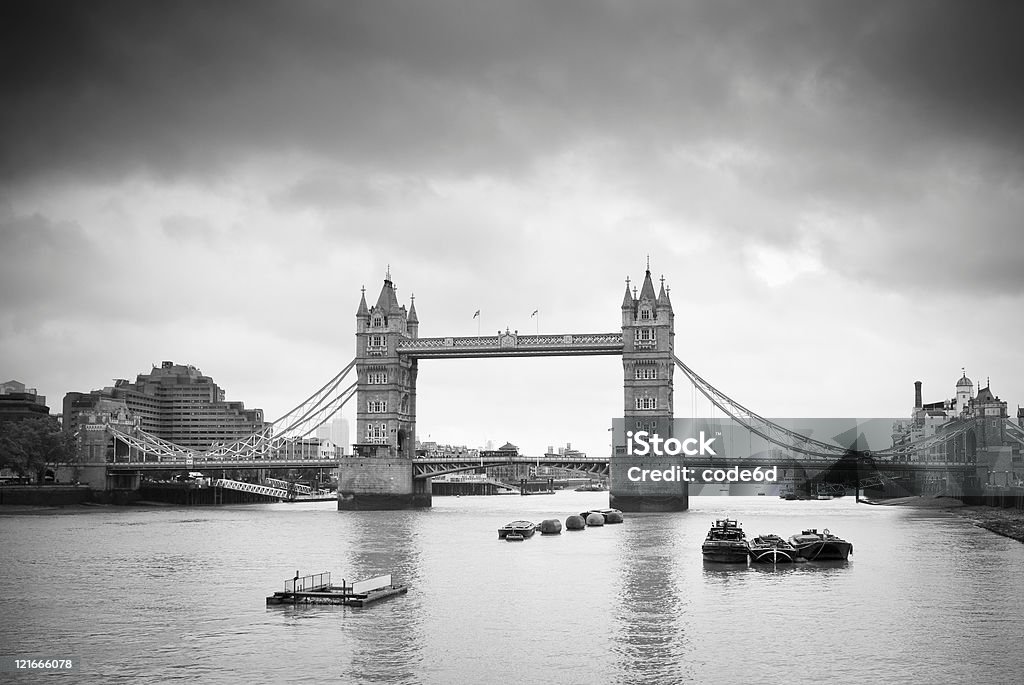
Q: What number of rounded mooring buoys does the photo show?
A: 4